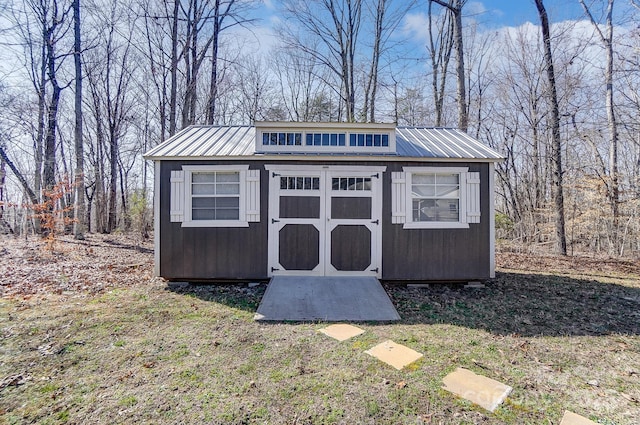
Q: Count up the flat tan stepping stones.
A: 4